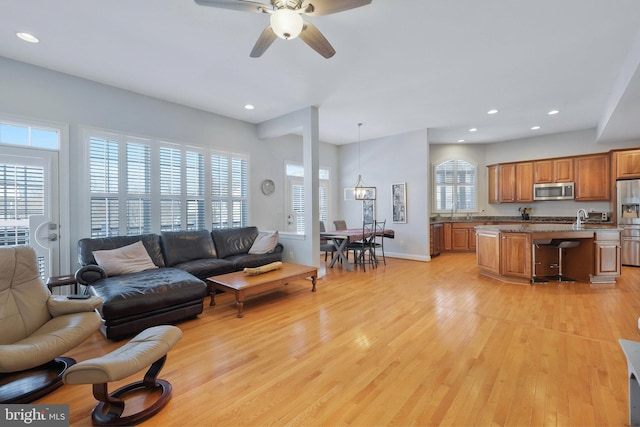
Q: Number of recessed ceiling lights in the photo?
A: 7